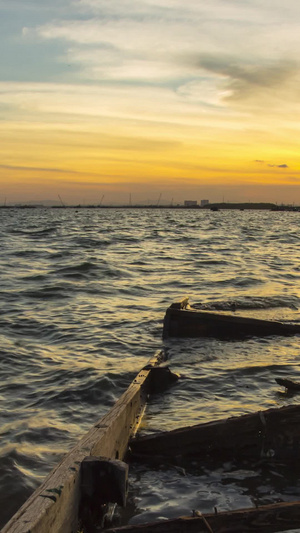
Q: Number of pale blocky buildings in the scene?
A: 2